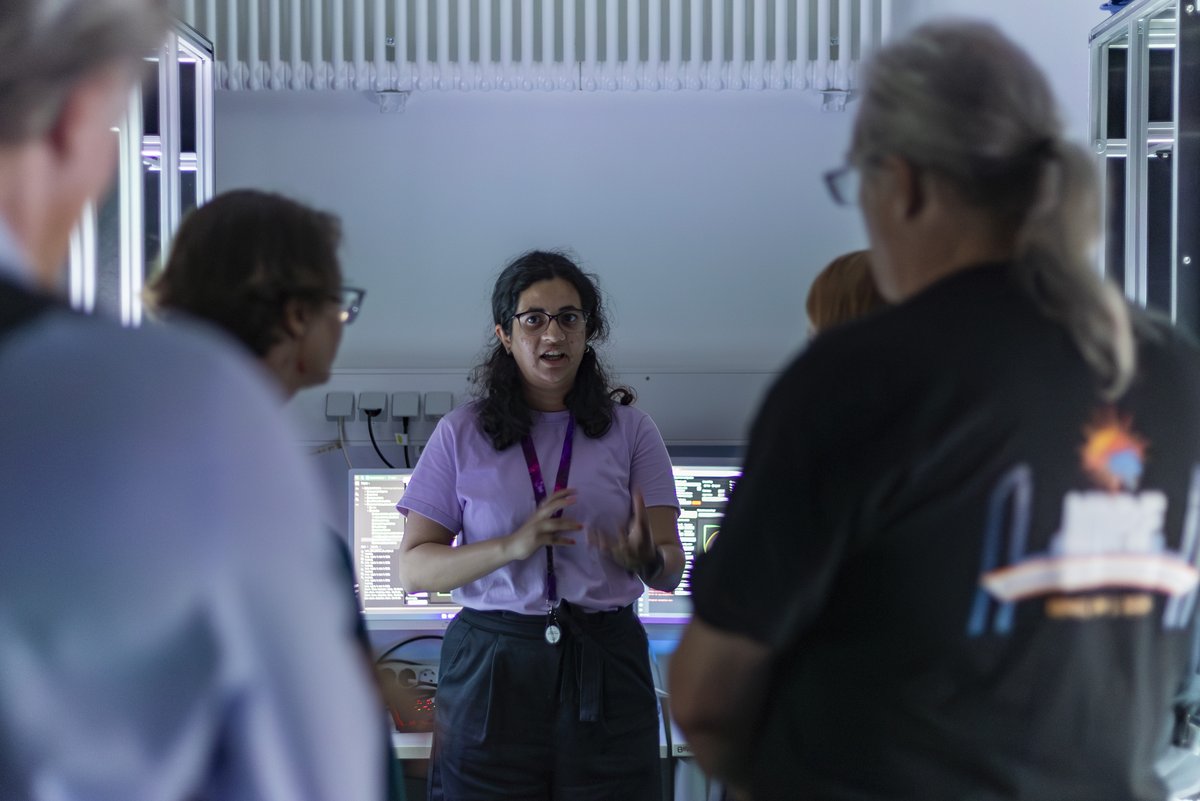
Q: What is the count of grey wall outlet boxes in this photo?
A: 4